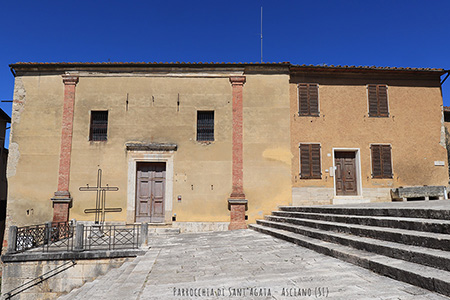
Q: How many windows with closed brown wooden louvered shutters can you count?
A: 4